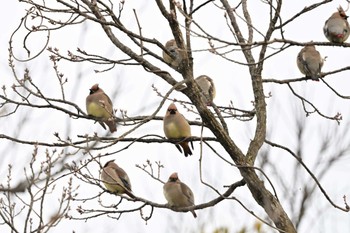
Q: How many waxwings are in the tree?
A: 8